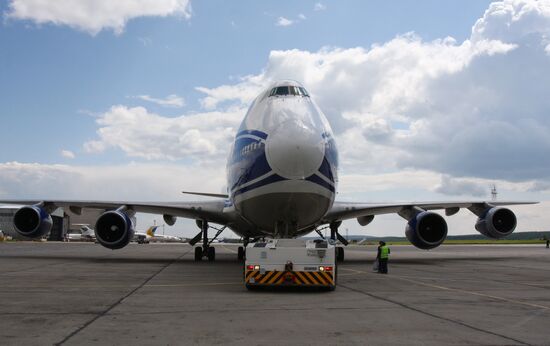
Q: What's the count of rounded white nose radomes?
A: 1